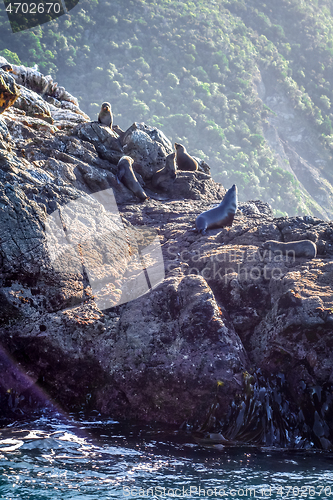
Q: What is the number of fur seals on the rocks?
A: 6